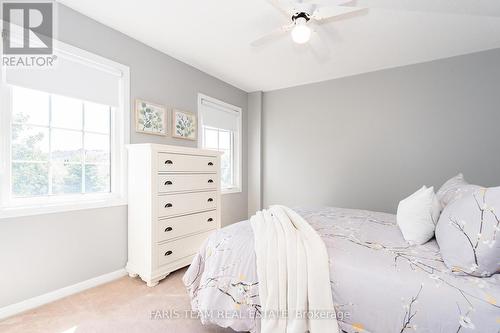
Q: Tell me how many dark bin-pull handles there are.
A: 9